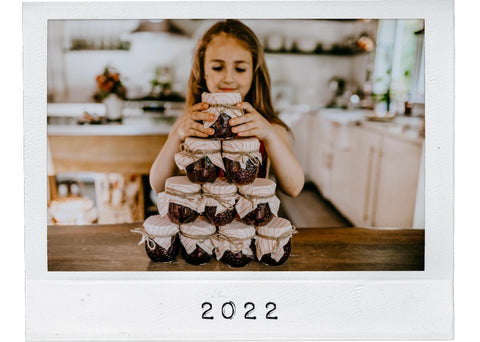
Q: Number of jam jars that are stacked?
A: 10